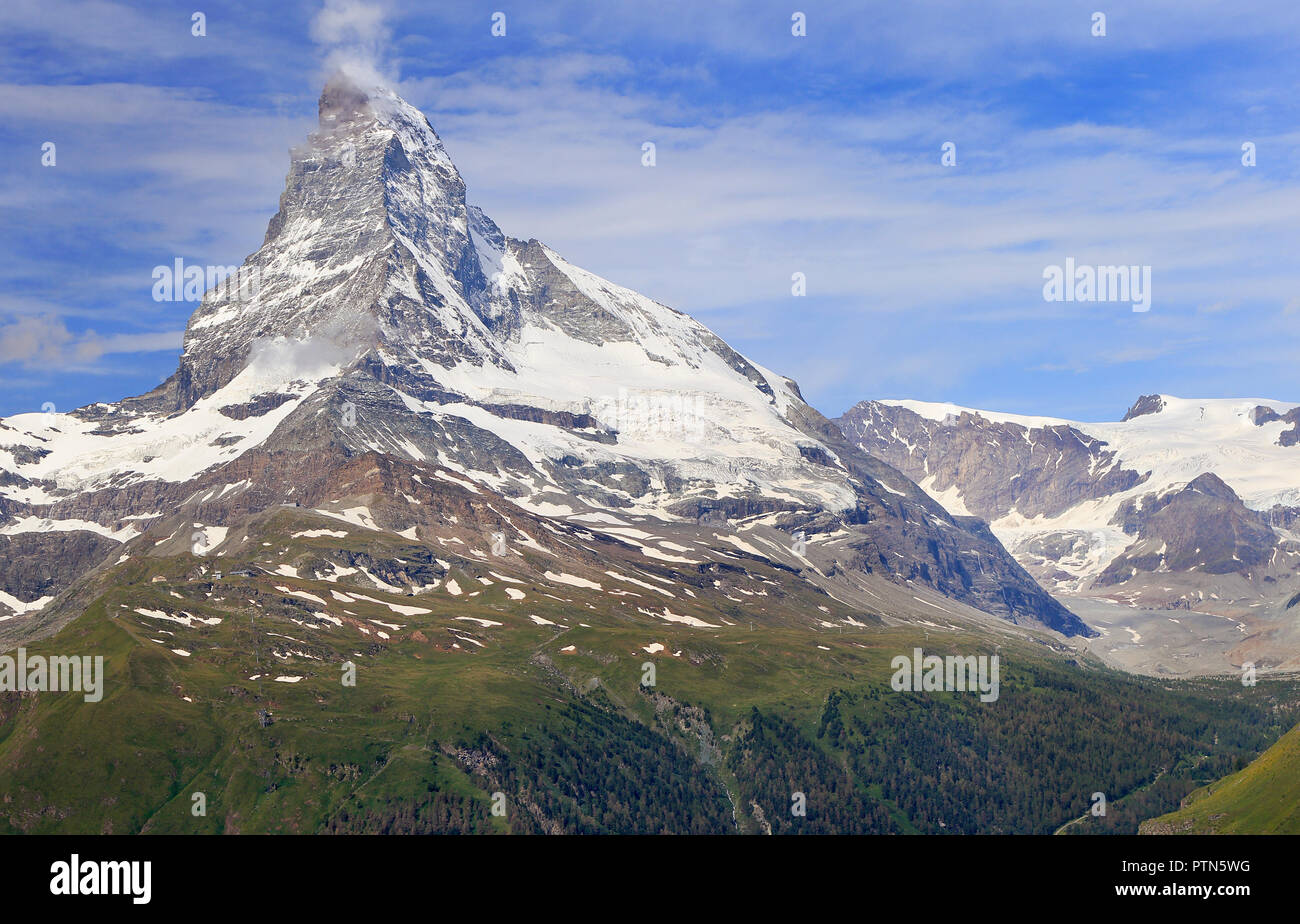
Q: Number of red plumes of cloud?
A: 0